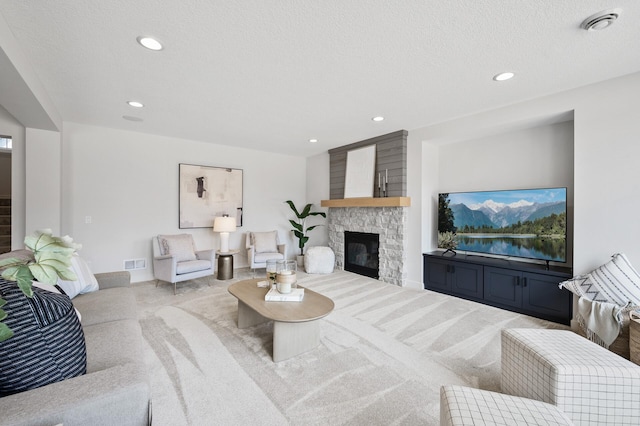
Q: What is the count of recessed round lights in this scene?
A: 5